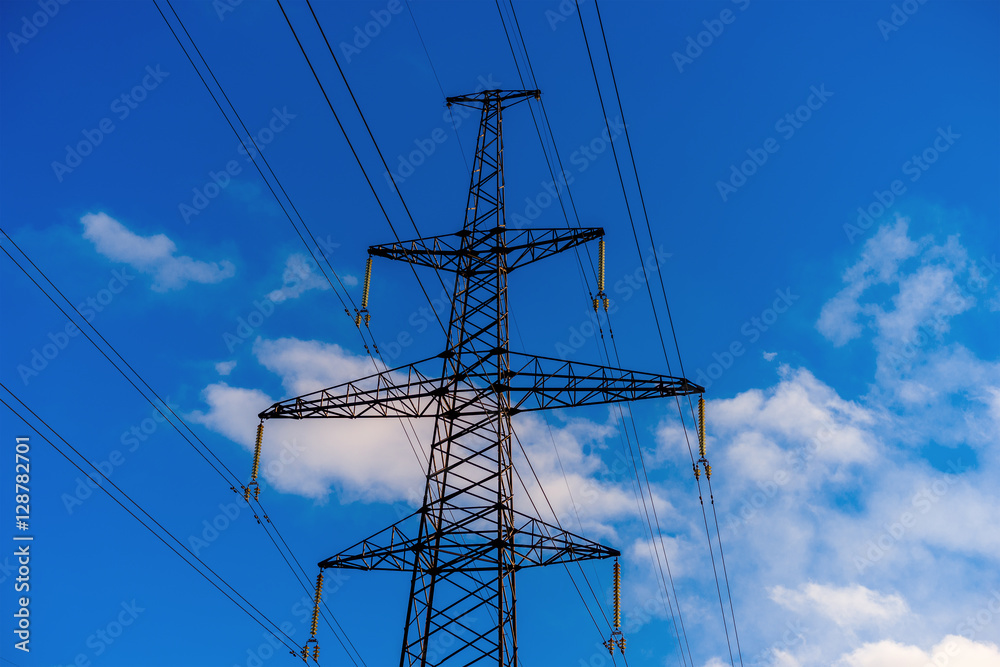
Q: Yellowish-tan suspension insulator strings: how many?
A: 6